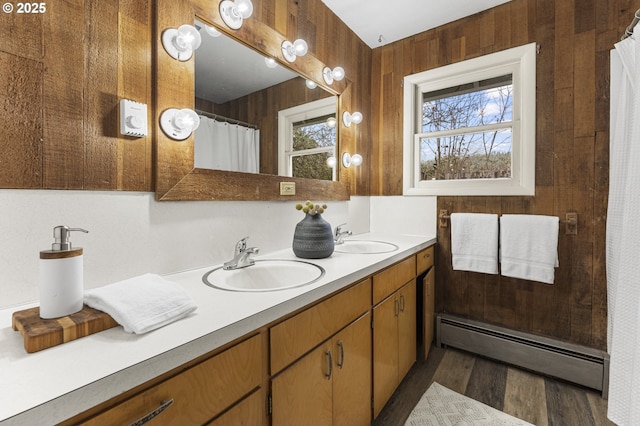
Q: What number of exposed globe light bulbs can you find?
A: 7